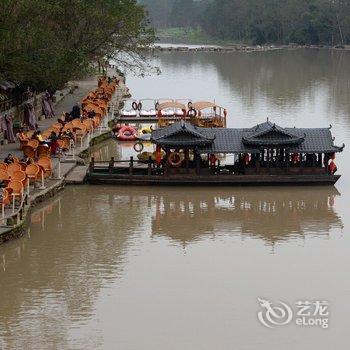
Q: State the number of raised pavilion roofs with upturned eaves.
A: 2